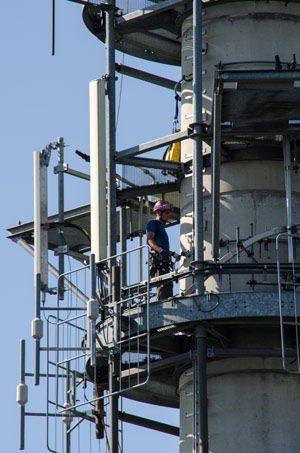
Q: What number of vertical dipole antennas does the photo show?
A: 4